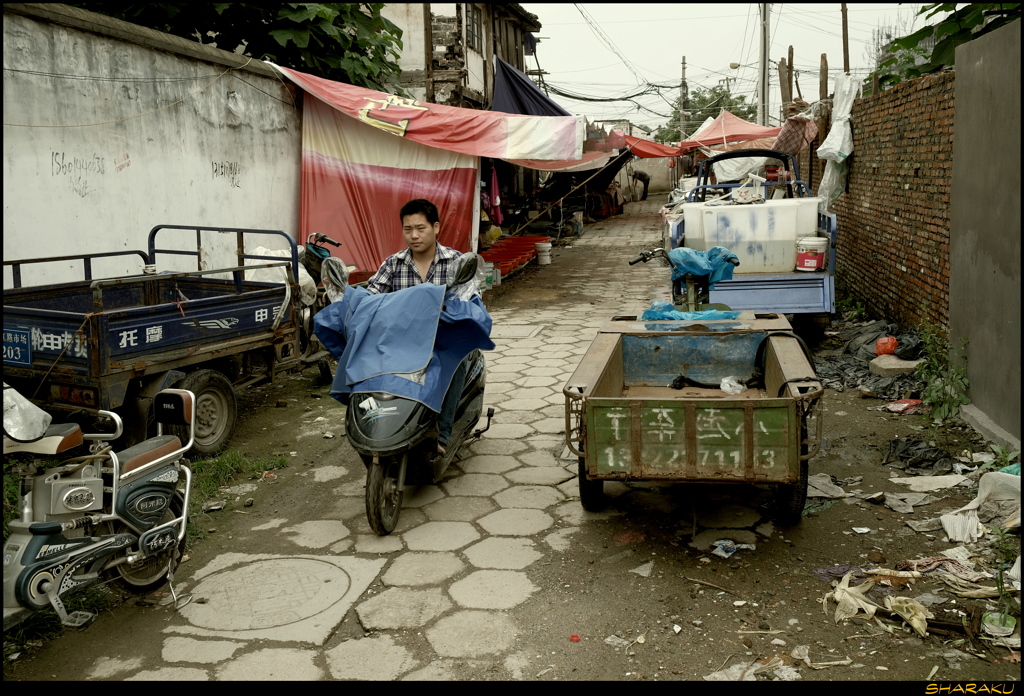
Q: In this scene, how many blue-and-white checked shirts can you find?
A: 1